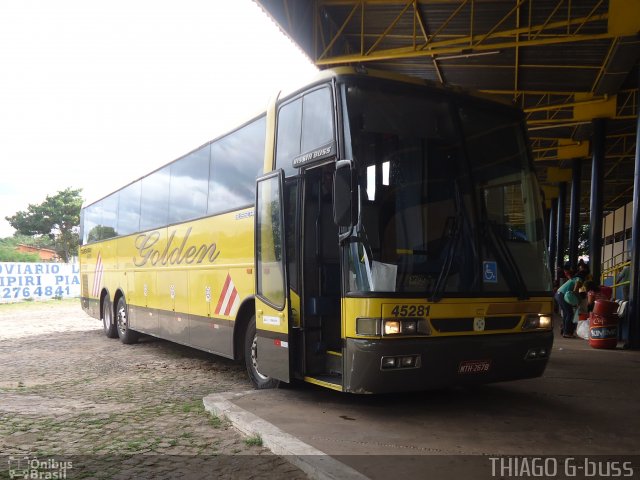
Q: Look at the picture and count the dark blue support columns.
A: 5